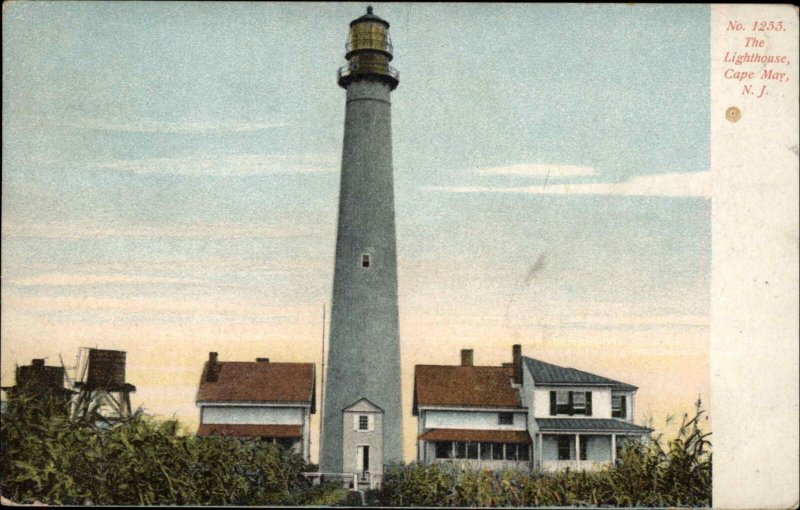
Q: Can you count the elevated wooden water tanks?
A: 2